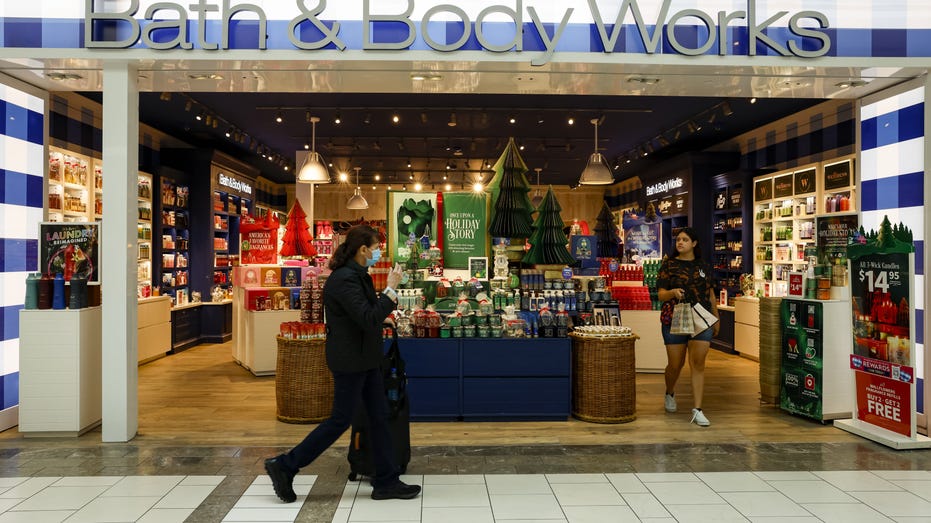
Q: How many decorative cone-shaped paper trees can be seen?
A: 4